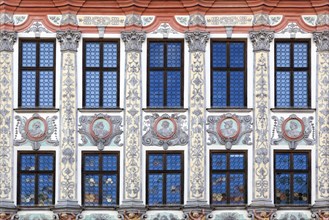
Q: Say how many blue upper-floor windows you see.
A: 5